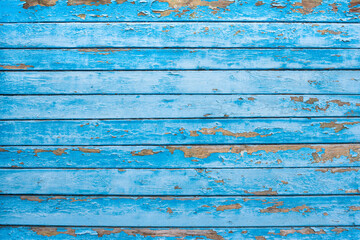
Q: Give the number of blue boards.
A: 10